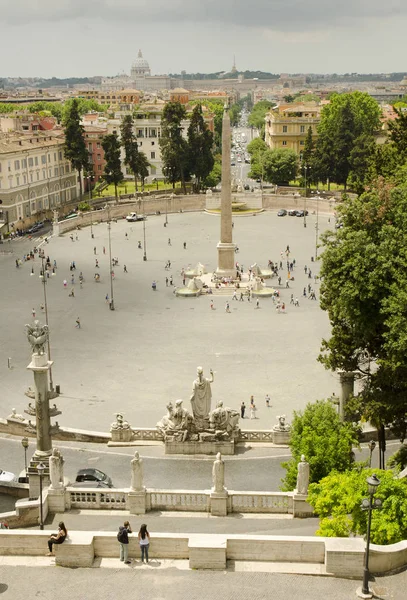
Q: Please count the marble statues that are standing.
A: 5